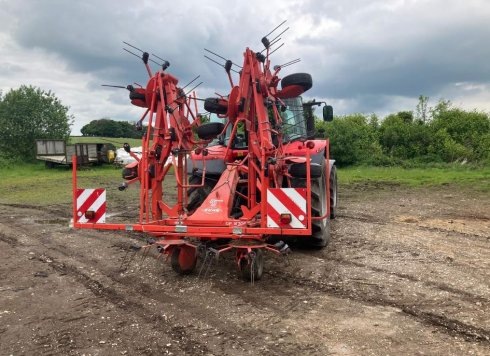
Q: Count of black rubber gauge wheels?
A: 8